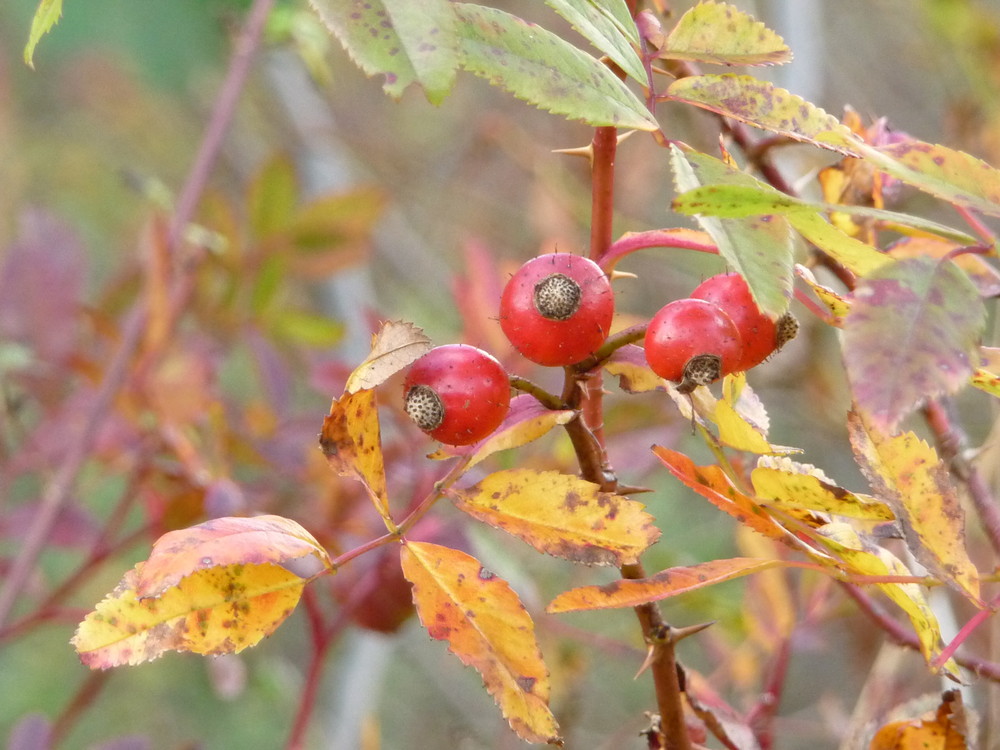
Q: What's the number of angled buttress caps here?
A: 0